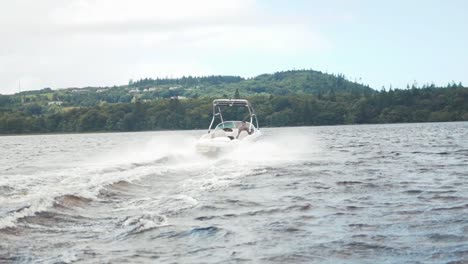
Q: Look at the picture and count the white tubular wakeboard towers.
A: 1